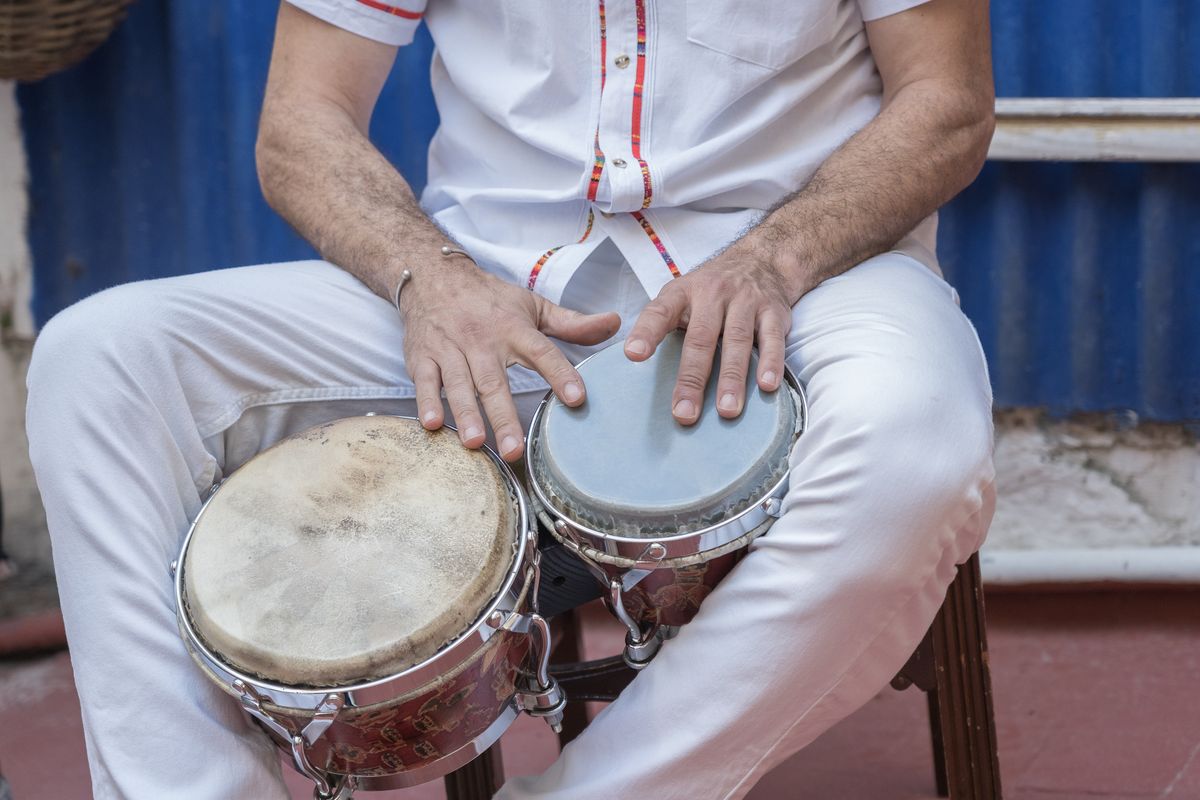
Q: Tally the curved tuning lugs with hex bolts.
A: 3